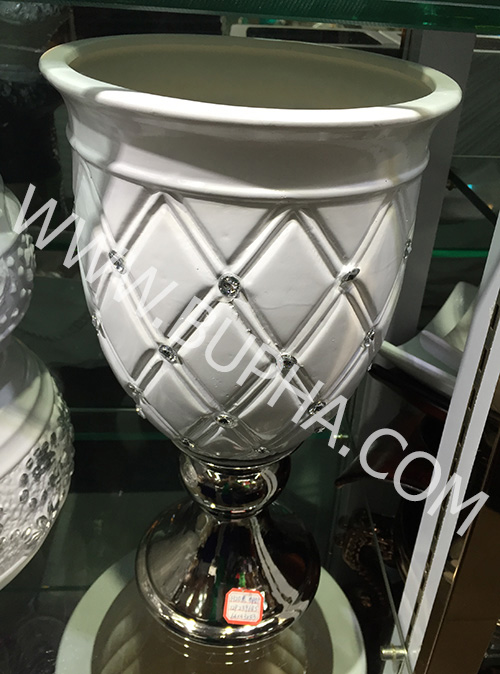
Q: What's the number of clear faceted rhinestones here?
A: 15